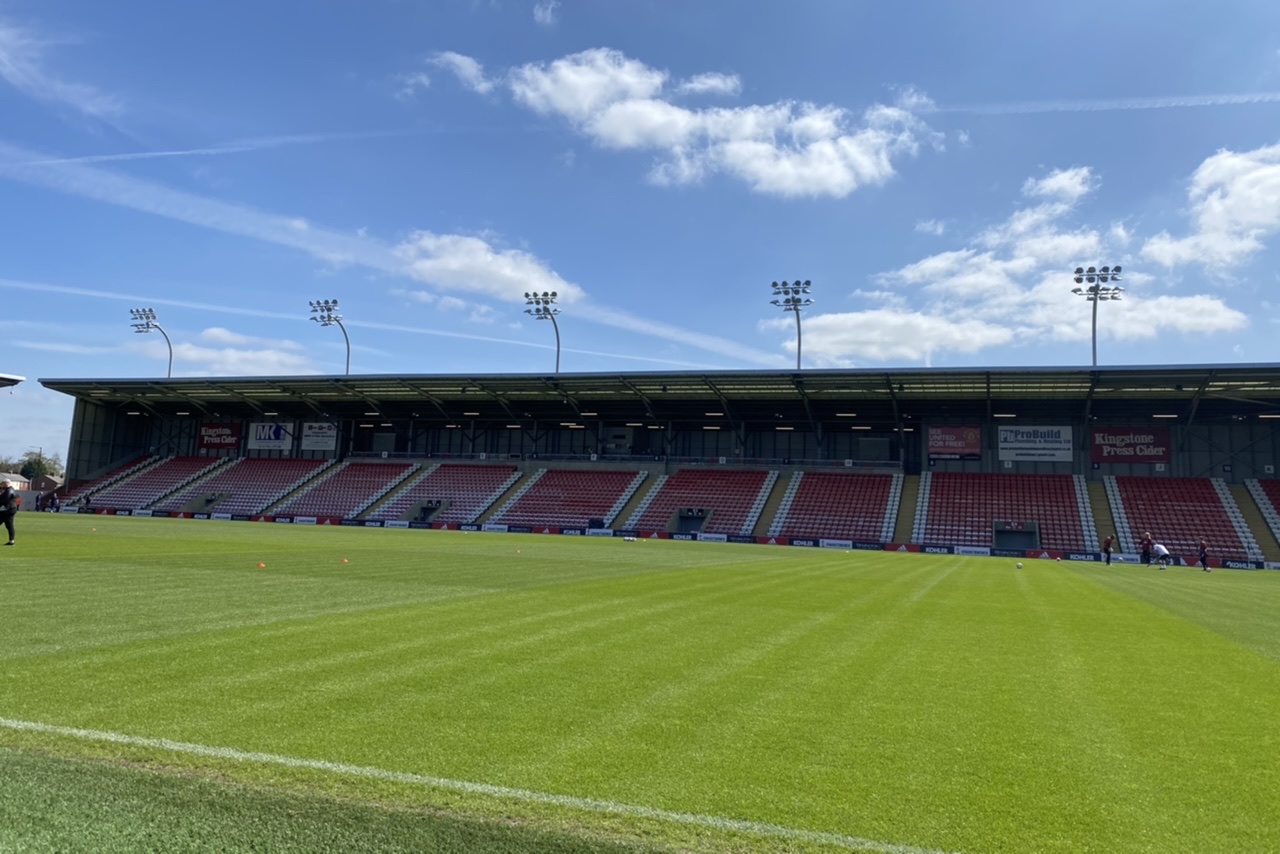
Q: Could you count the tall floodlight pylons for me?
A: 5